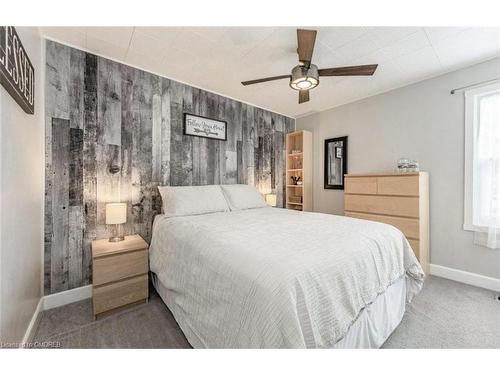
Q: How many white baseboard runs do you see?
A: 3